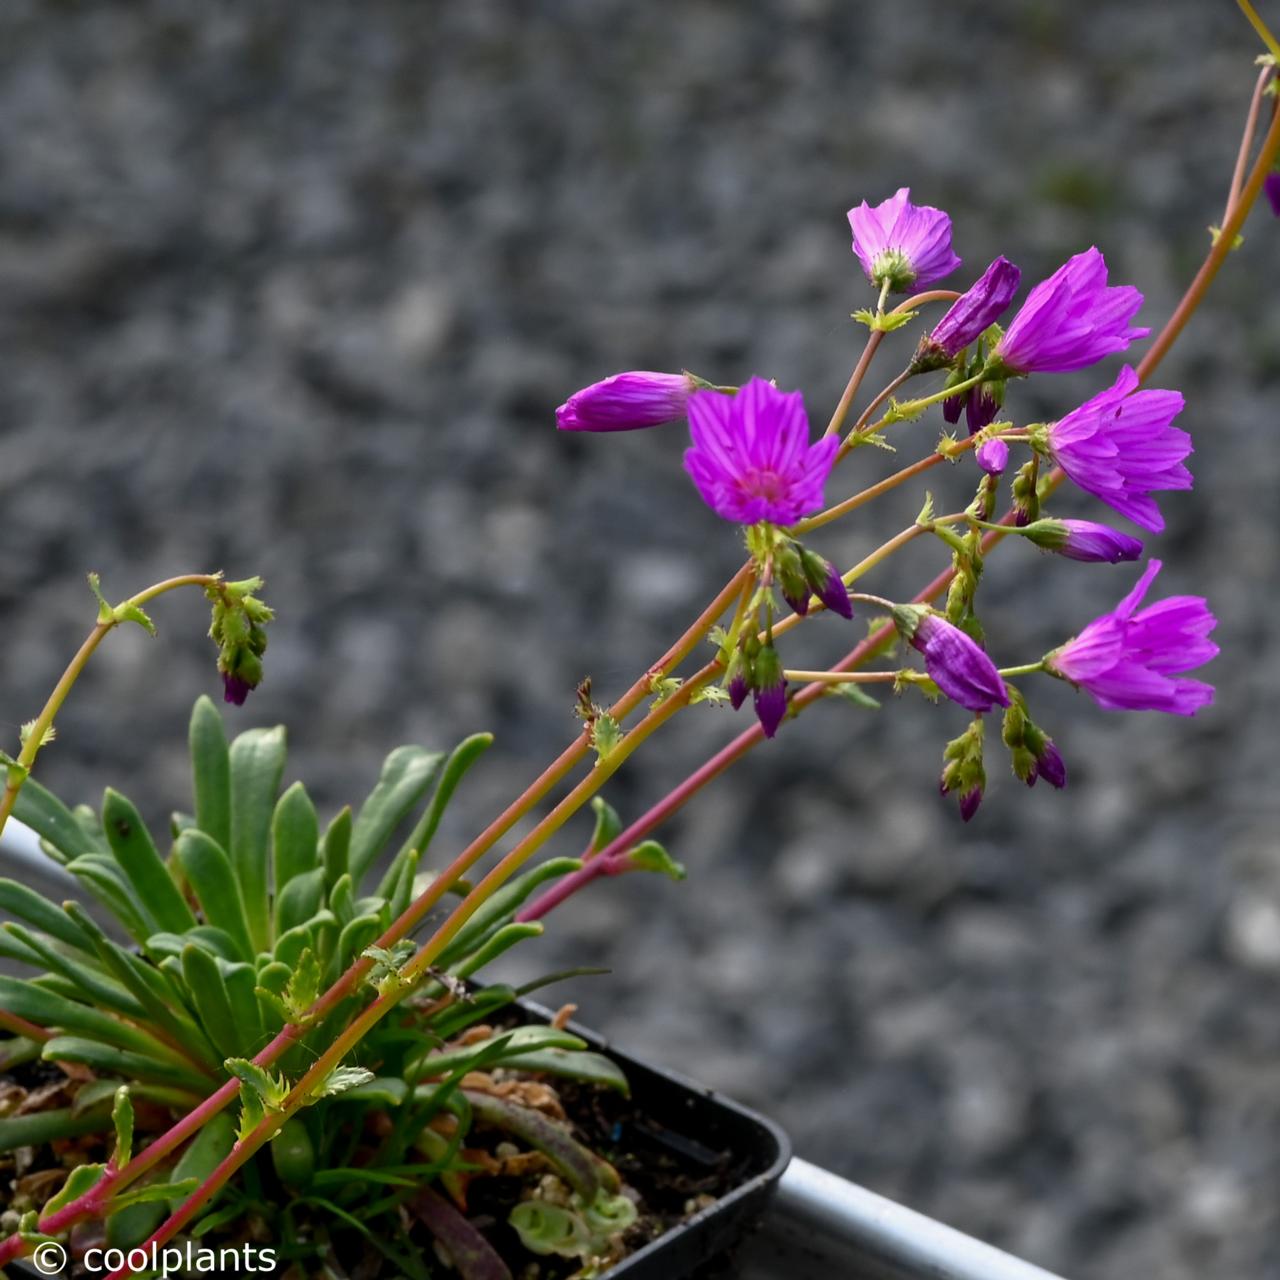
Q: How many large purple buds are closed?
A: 4